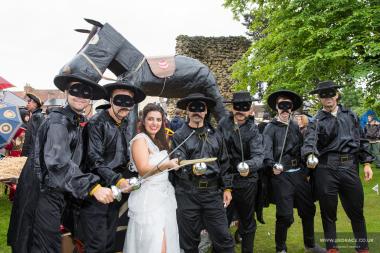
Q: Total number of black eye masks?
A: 6